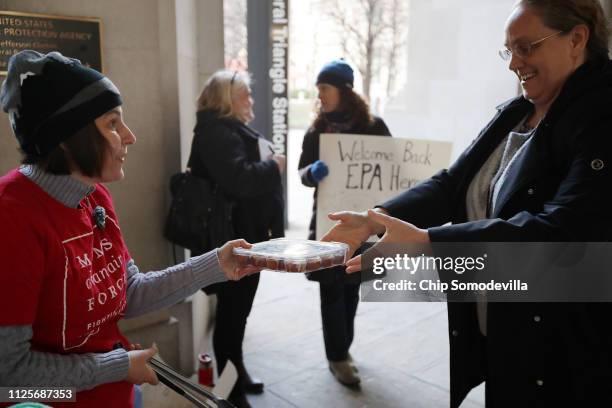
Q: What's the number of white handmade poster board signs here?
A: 1